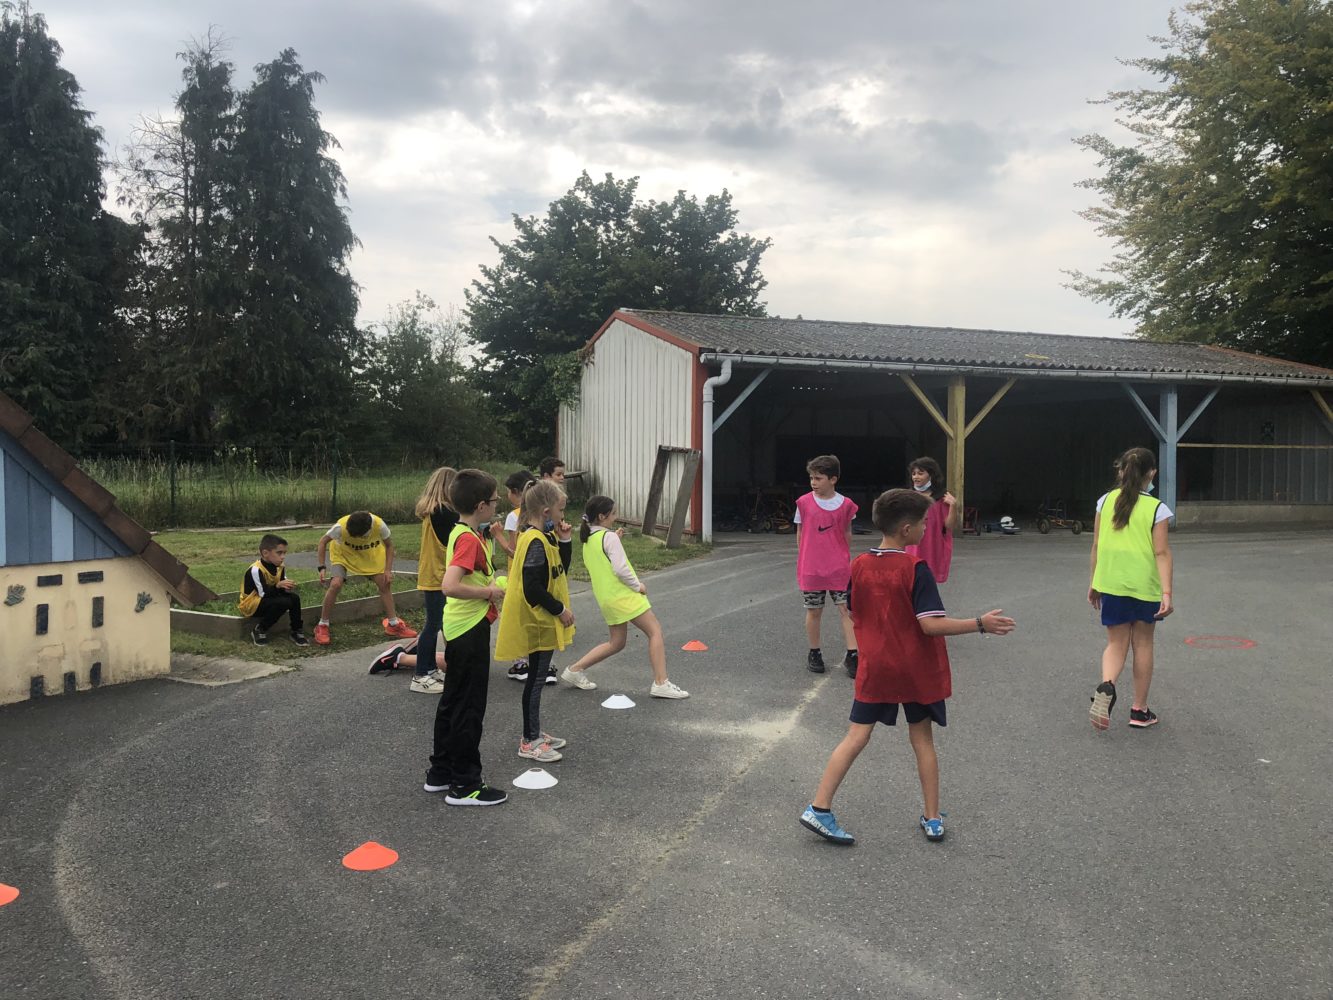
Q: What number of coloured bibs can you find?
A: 11